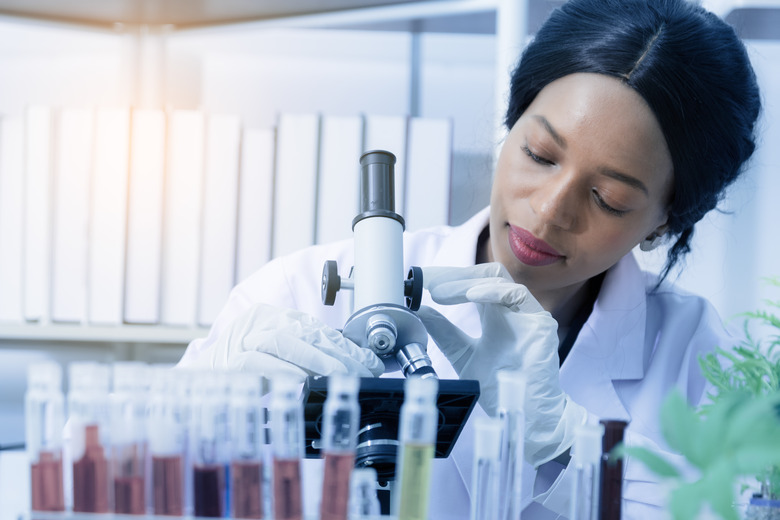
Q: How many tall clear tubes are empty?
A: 3